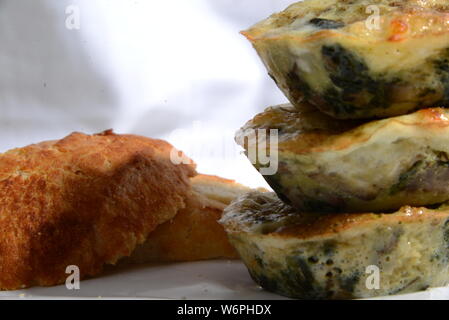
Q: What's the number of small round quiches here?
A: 3